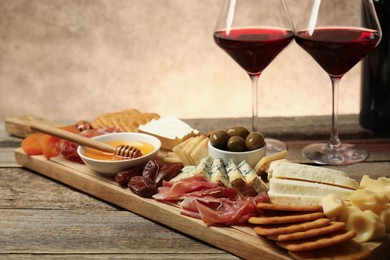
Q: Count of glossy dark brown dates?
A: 4